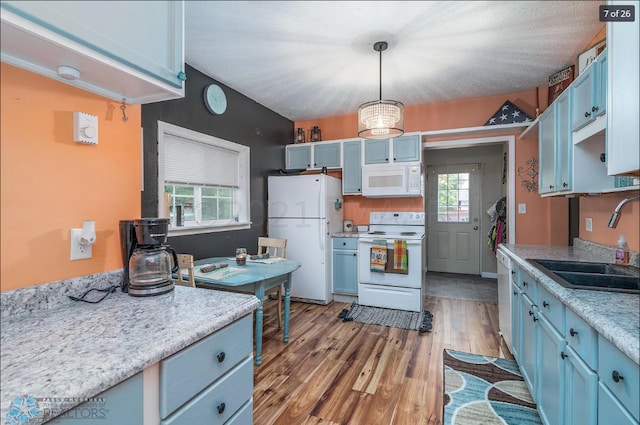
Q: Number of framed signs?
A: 2